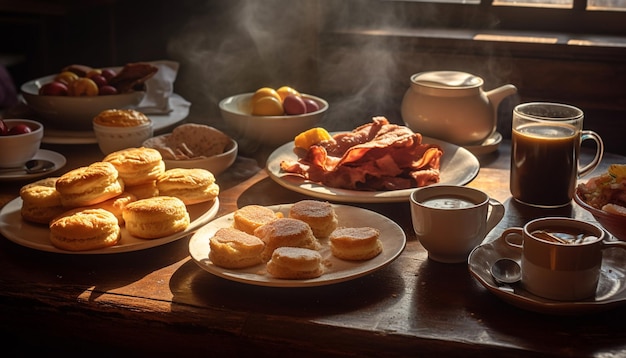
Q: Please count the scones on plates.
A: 14